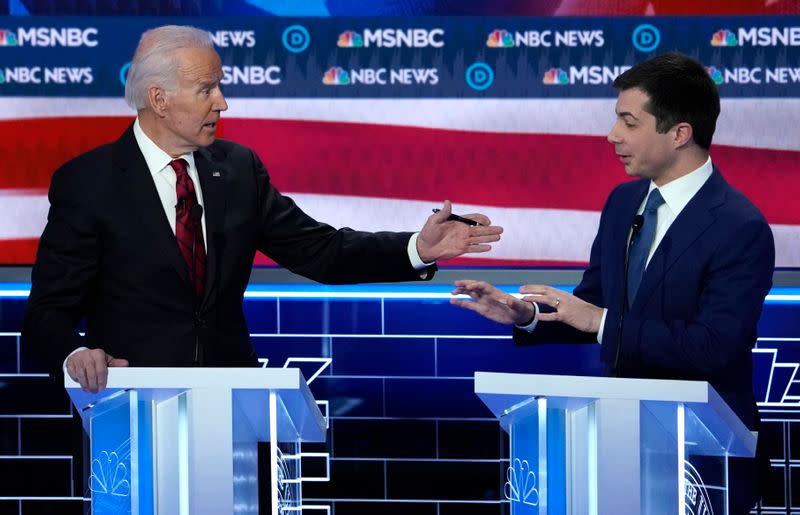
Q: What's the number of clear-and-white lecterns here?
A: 2